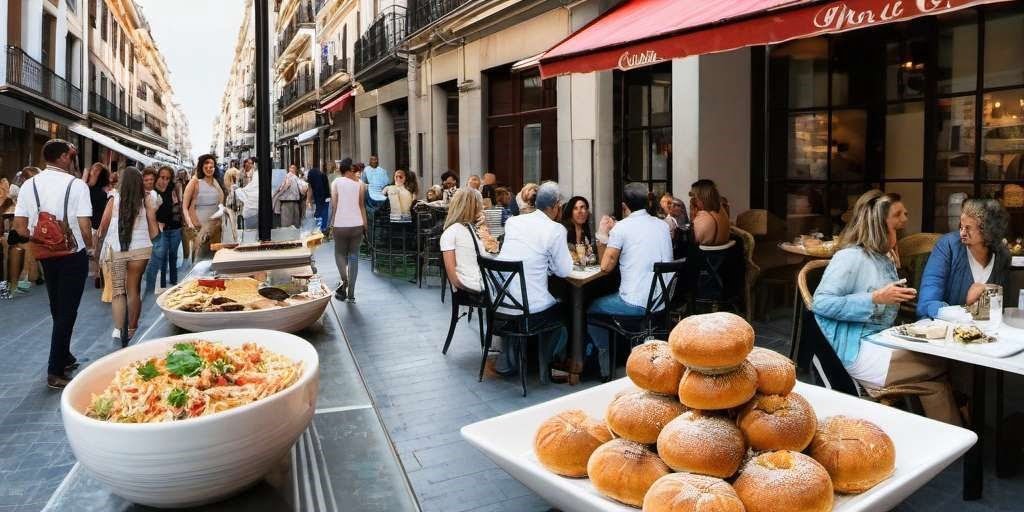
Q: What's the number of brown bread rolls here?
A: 12